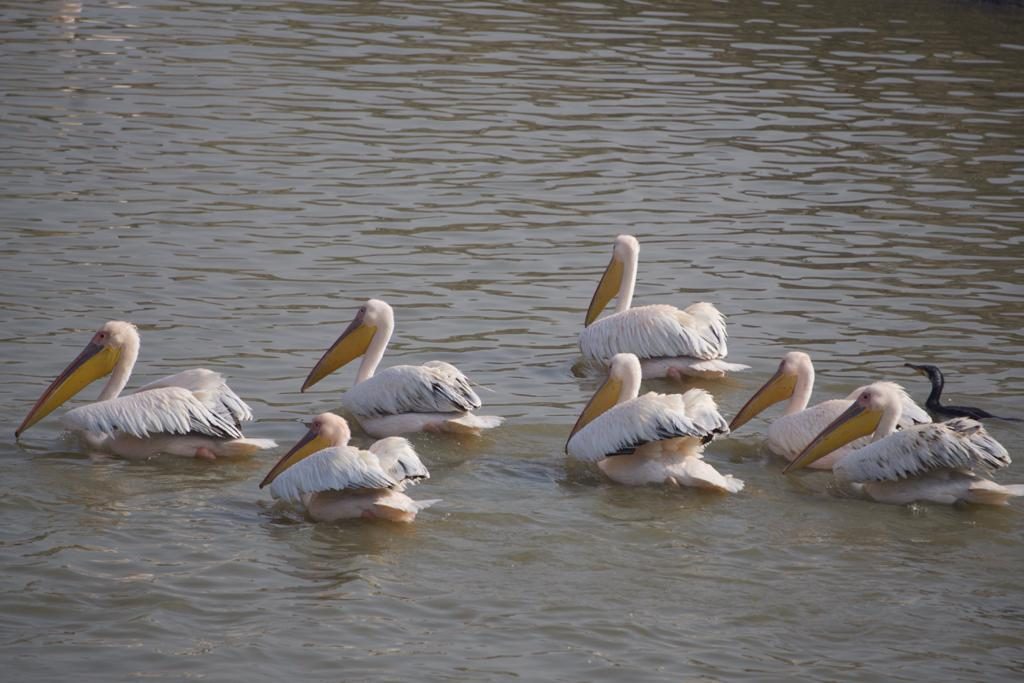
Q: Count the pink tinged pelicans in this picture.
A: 7